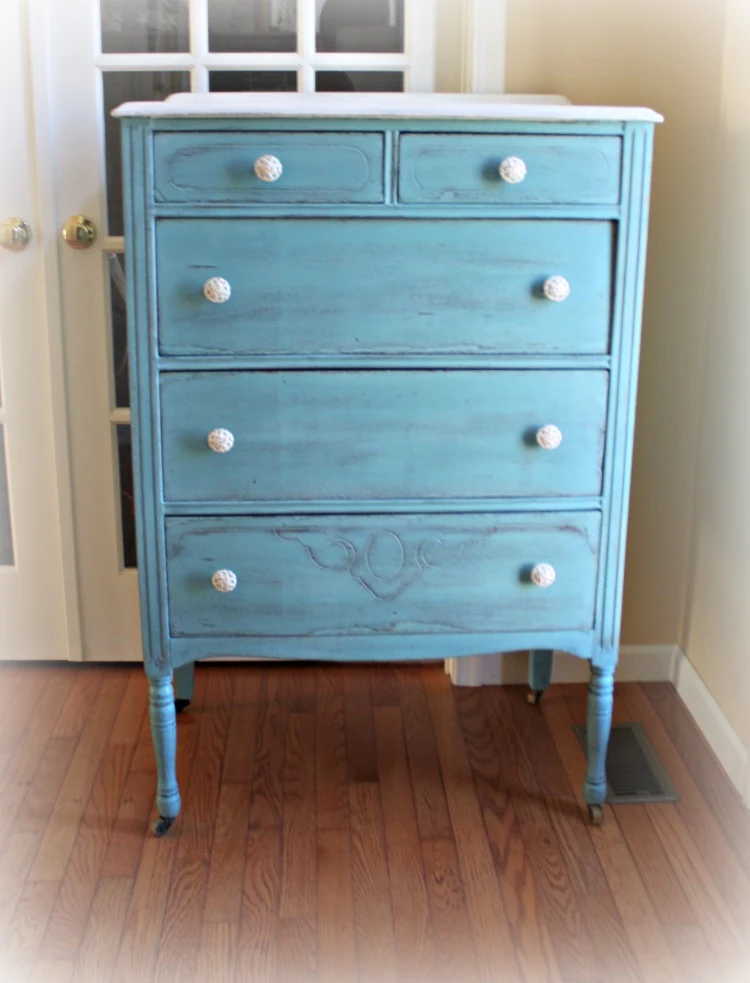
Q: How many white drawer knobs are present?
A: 8